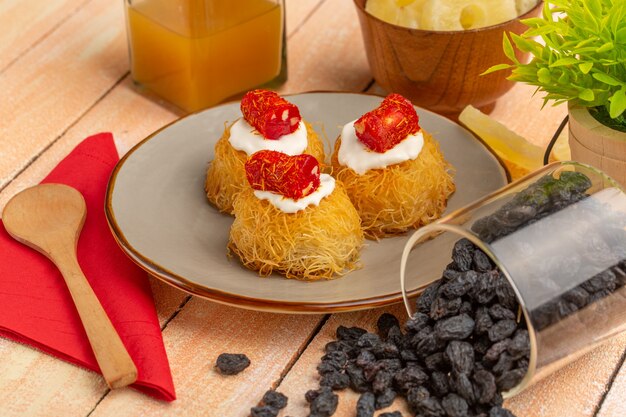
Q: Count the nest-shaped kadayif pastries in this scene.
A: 3